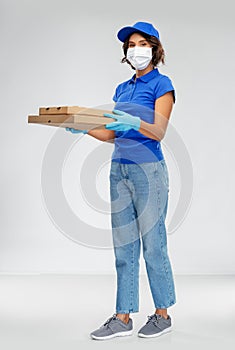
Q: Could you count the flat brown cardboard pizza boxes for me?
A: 2